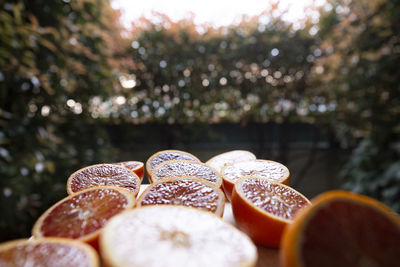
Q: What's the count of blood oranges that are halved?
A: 12